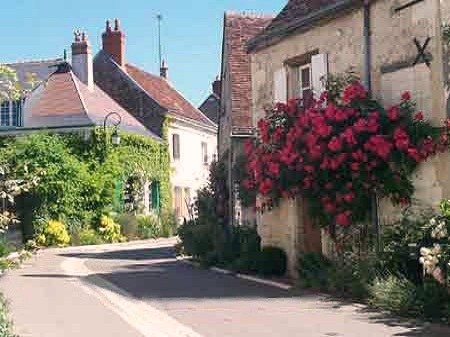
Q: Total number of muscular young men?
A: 0